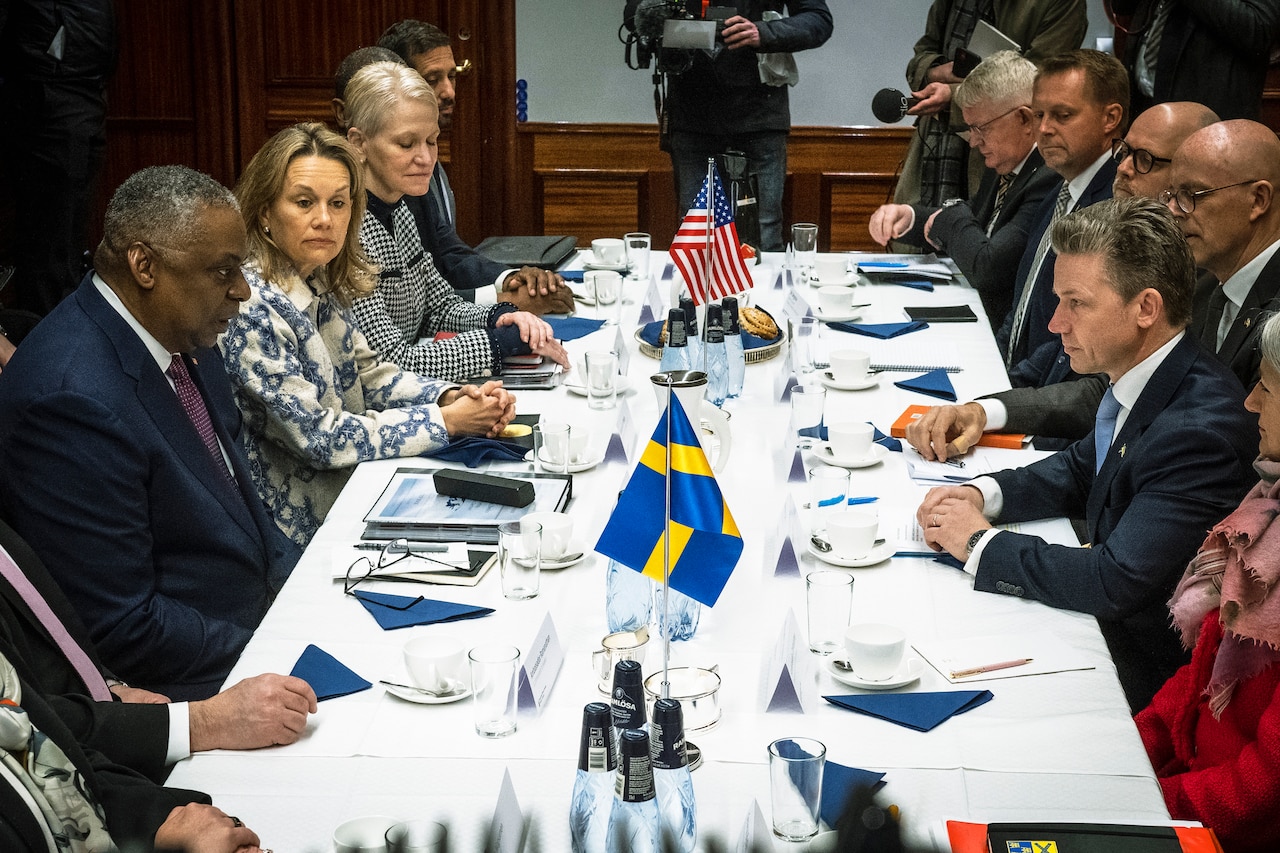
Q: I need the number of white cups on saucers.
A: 12